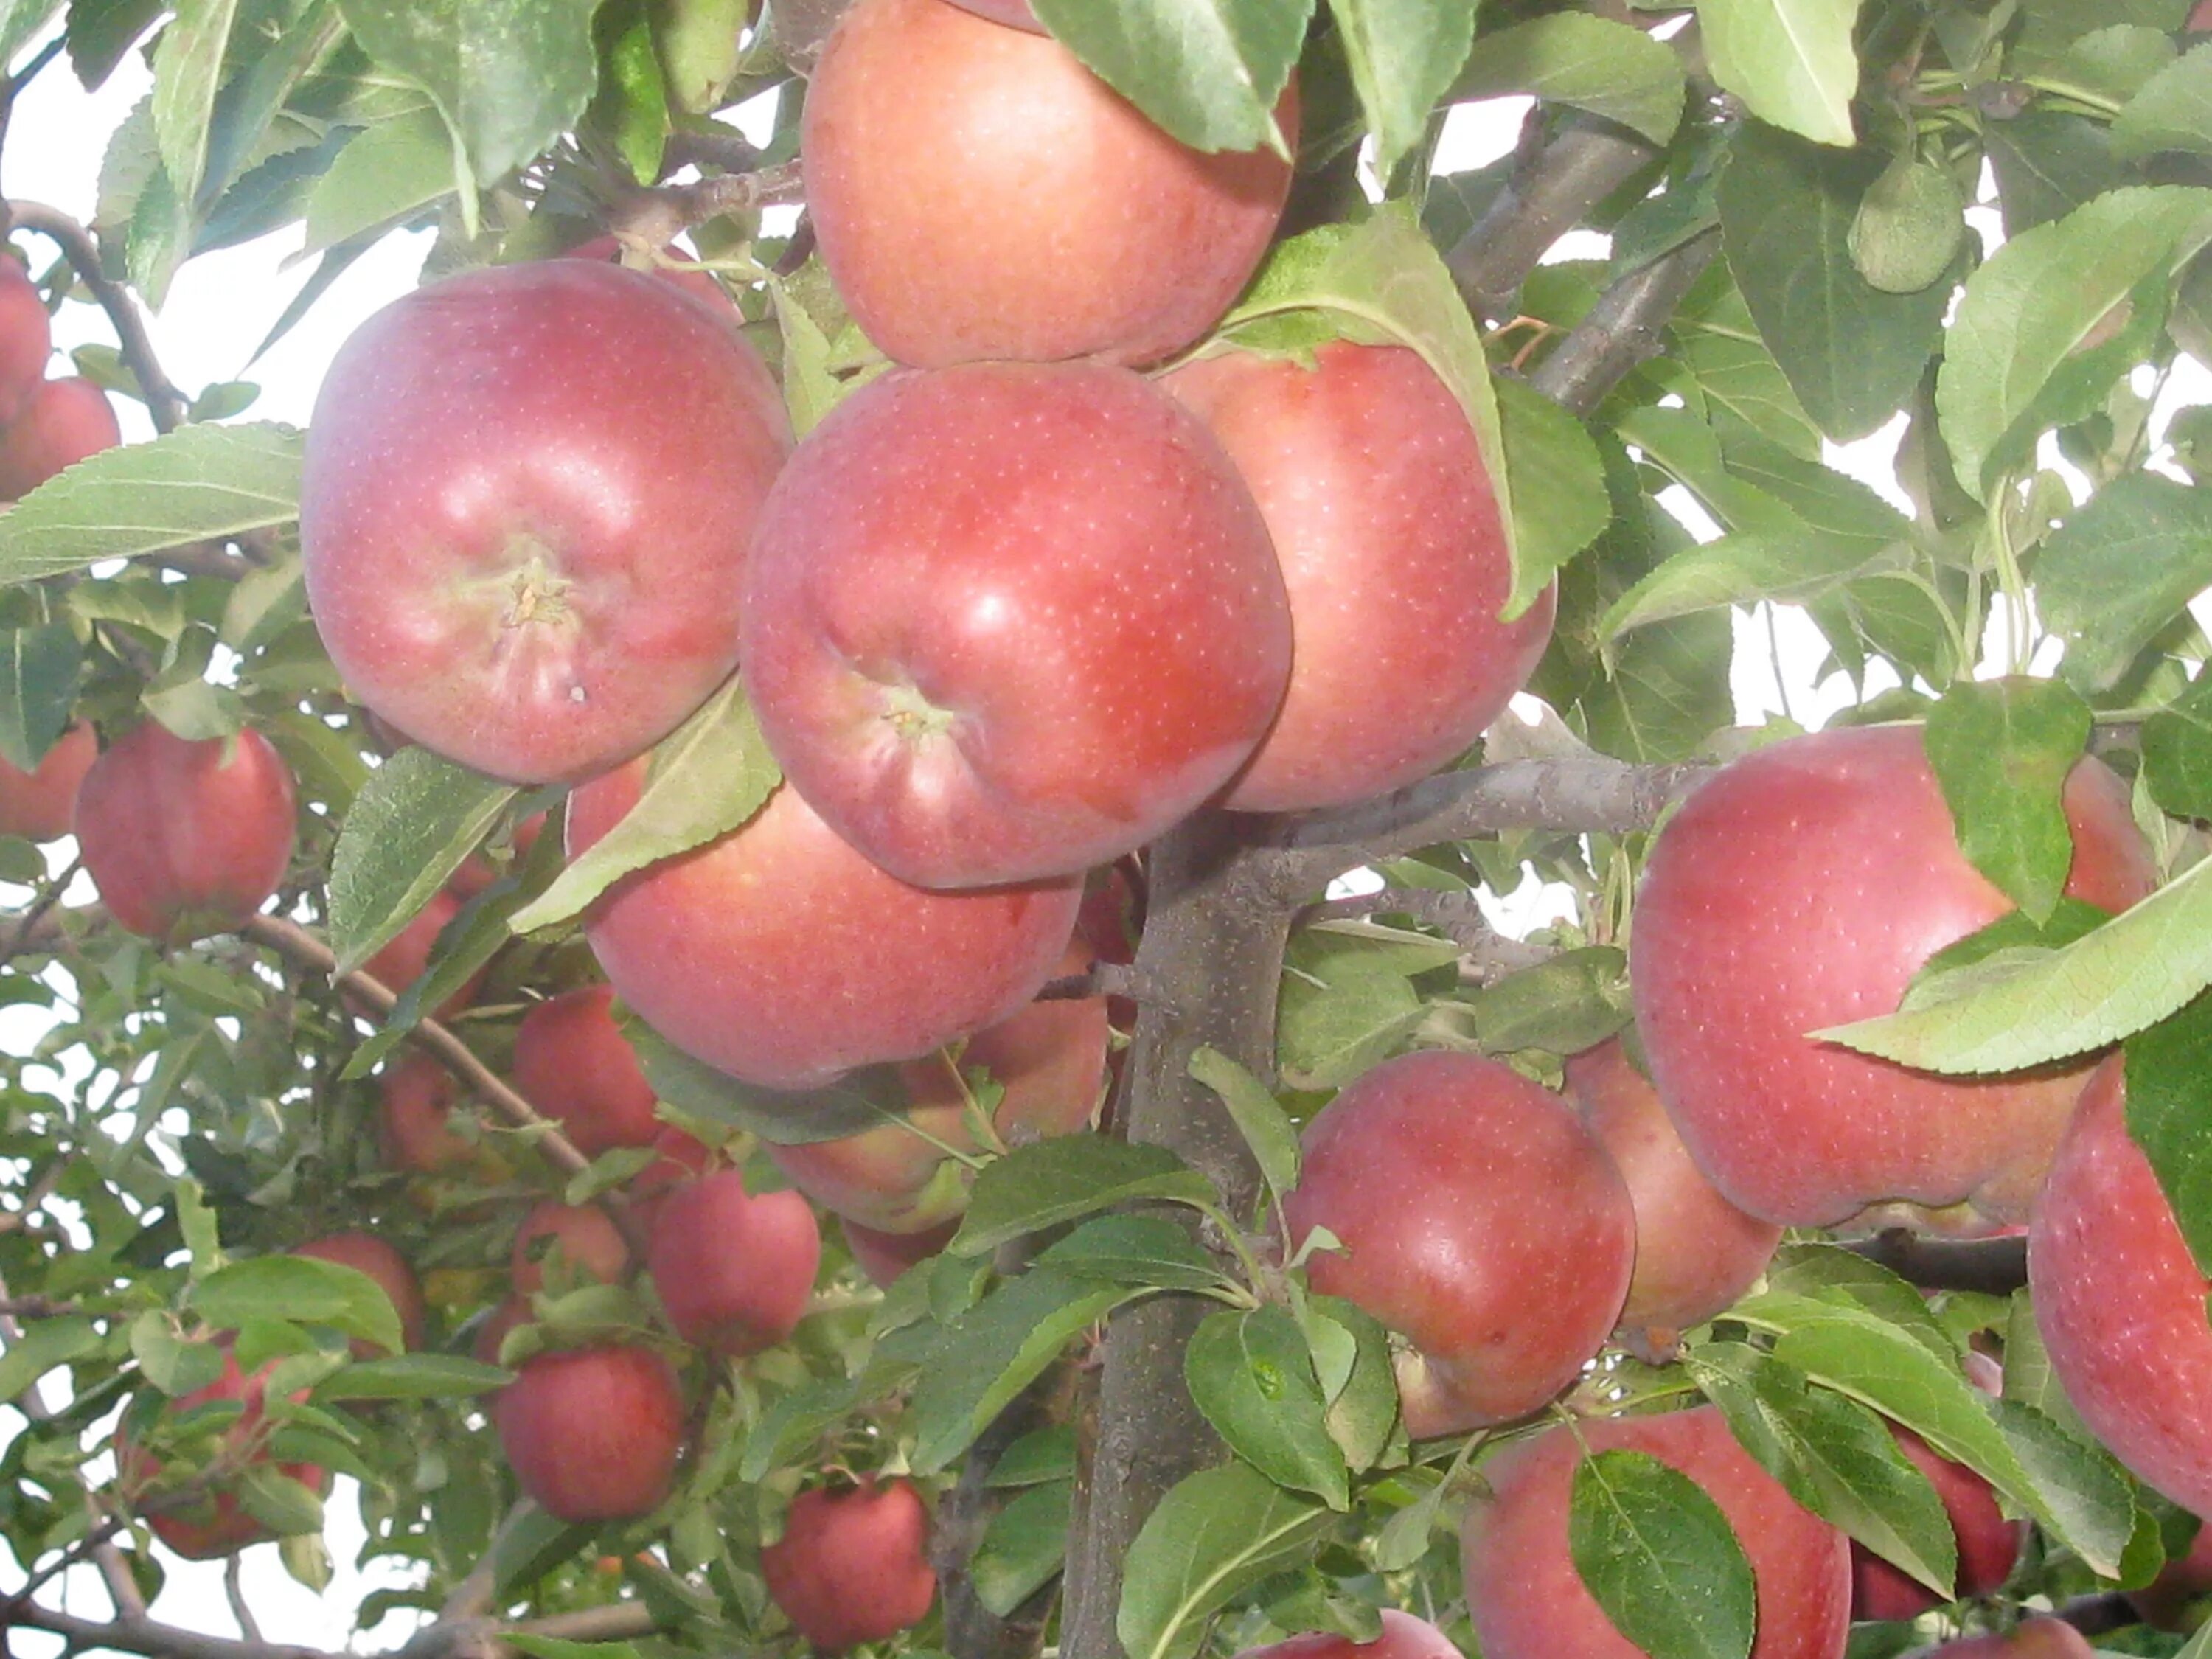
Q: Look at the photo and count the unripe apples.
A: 1